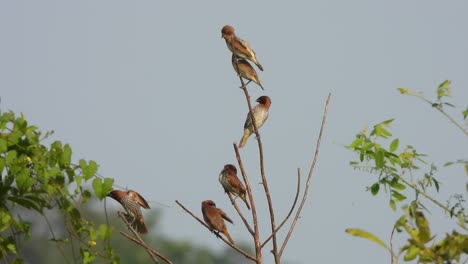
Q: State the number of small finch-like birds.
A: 6